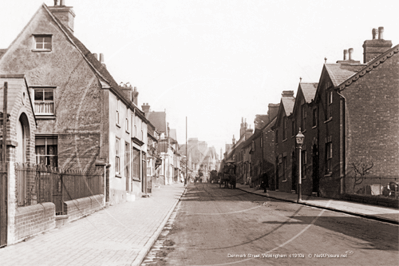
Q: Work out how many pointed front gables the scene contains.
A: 3